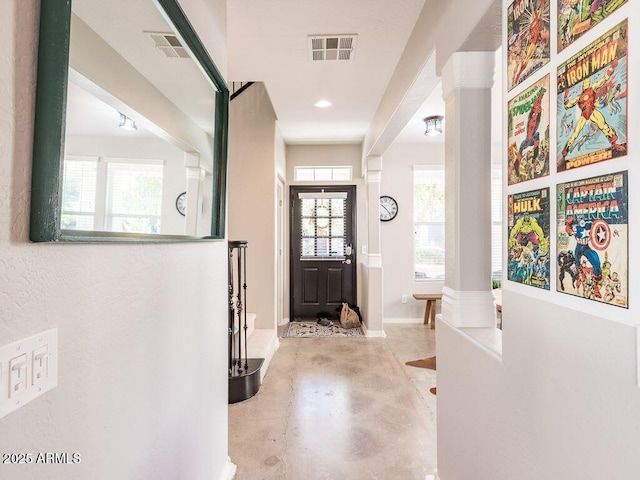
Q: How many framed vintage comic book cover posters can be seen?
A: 6